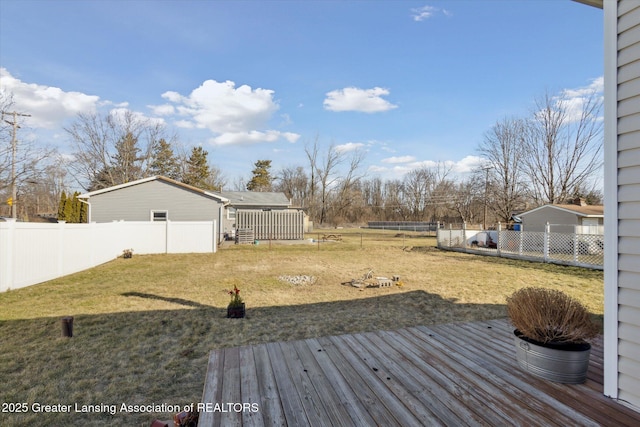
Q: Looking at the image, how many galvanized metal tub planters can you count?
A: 1